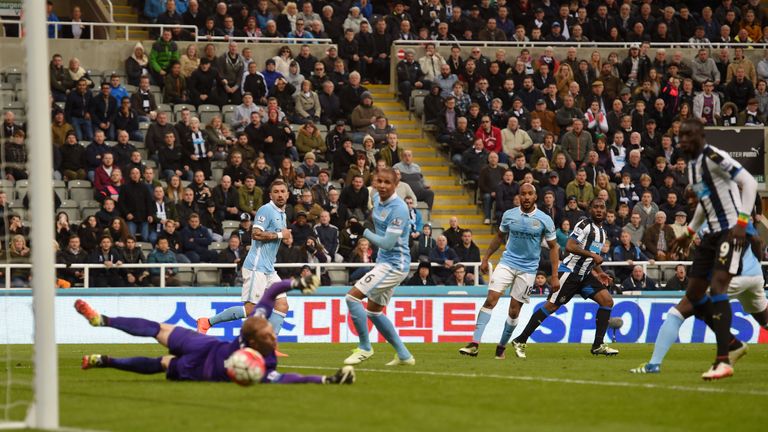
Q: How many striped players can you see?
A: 2